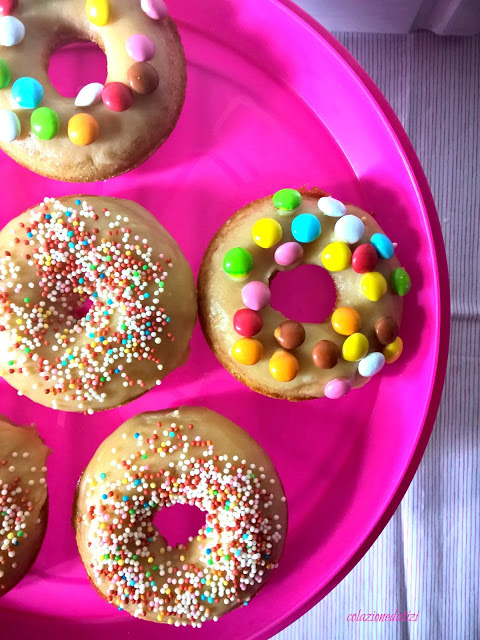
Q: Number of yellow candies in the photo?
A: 6